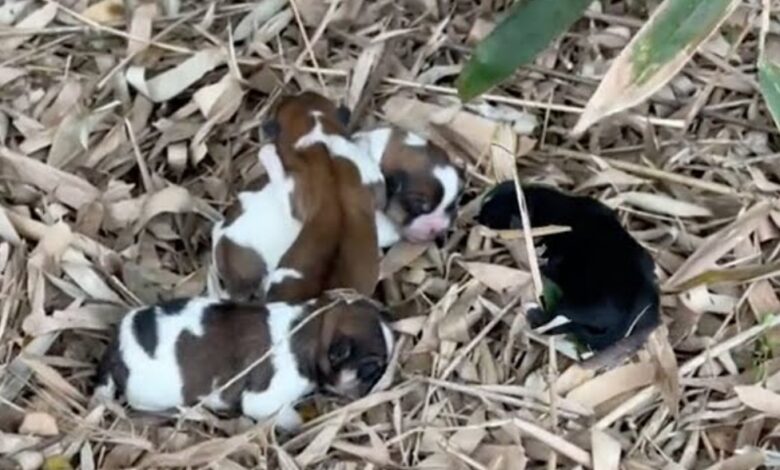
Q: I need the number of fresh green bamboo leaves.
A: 3